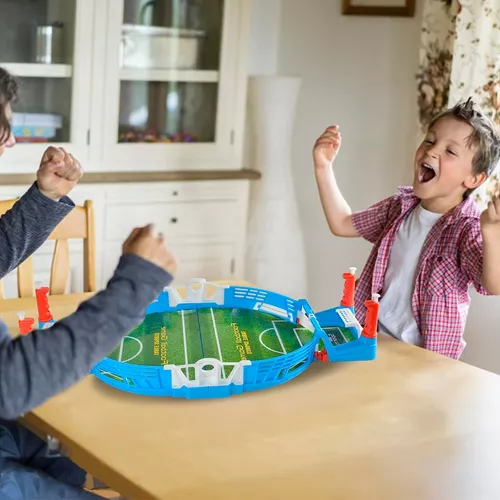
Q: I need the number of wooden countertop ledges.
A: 1